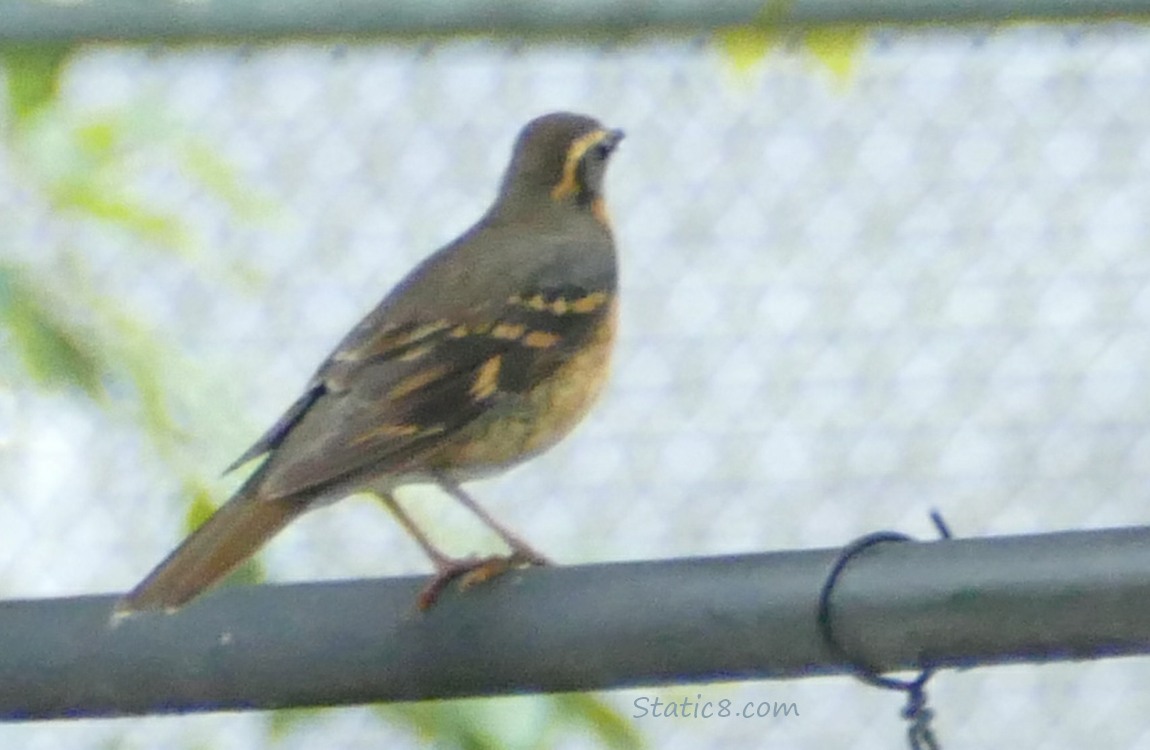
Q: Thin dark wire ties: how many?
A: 1